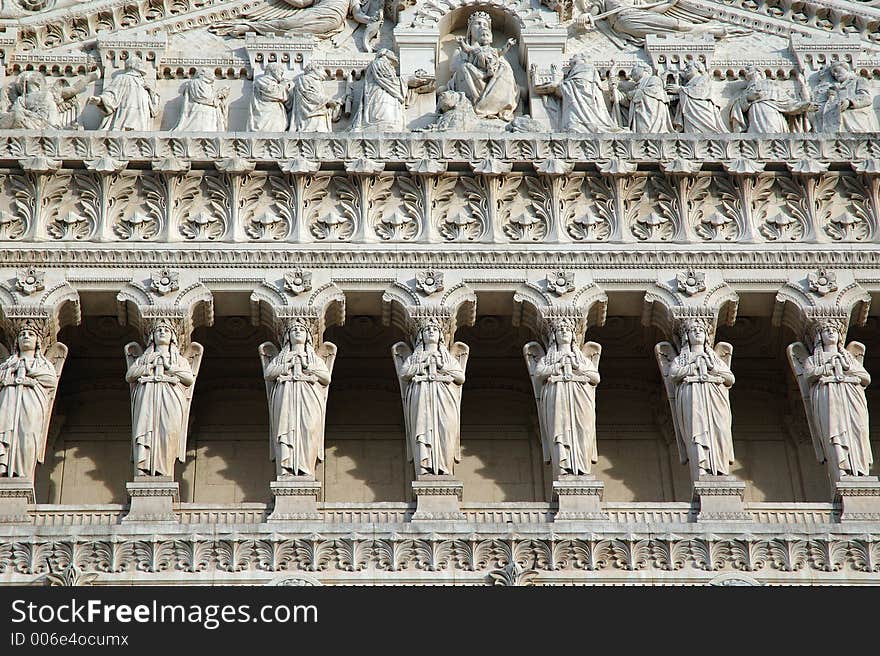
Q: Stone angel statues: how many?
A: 7